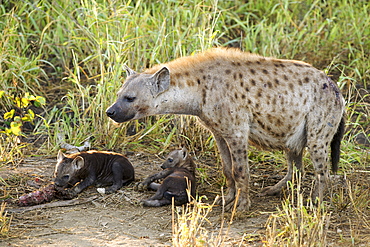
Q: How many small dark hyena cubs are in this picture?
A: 2